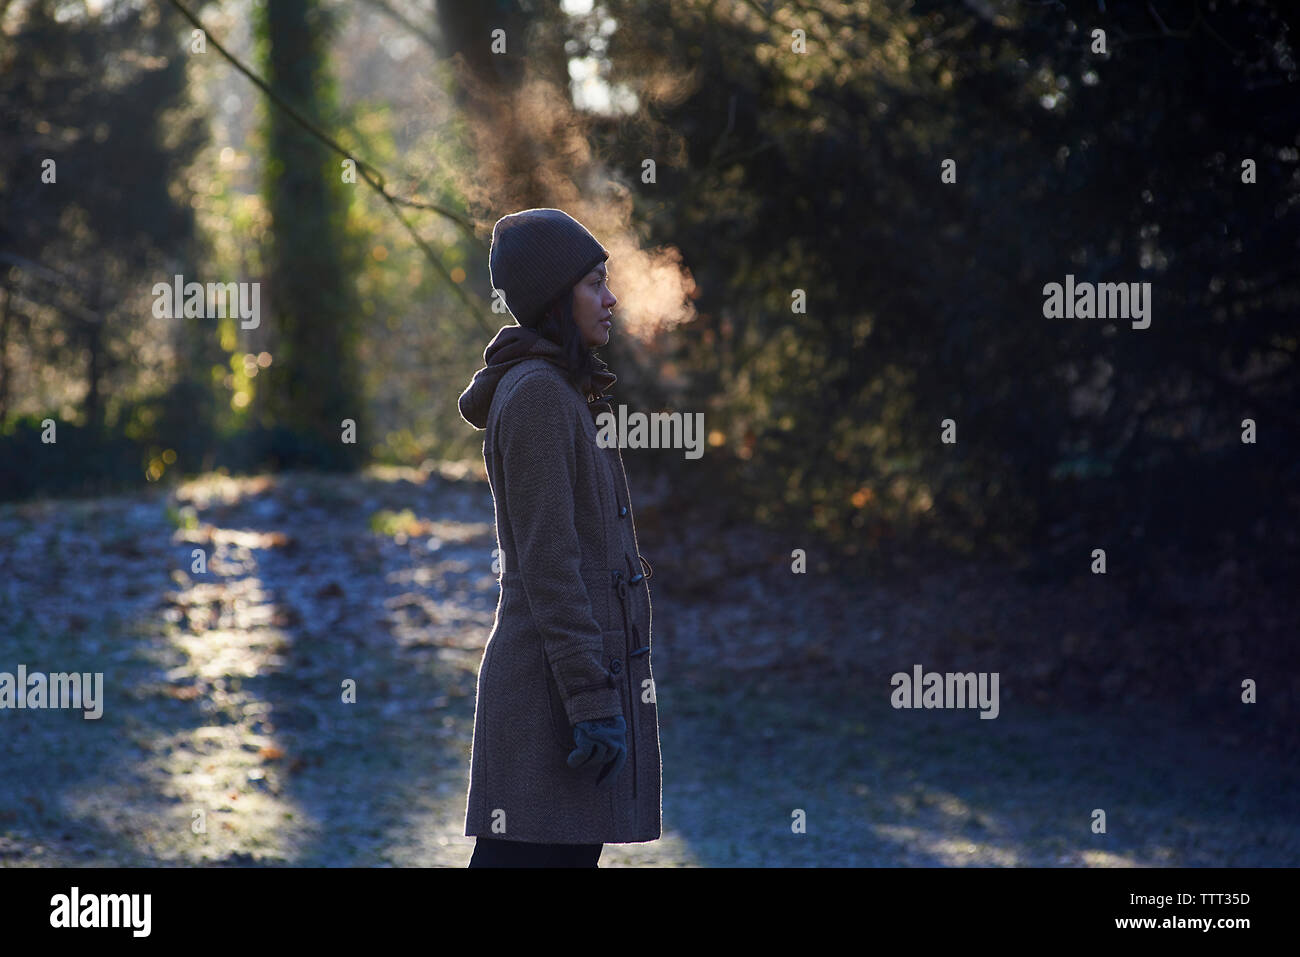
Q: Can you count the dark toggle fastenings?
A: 3